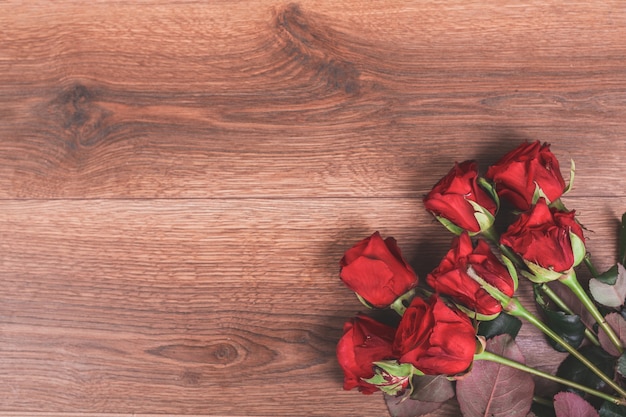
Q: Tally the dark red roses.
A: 7